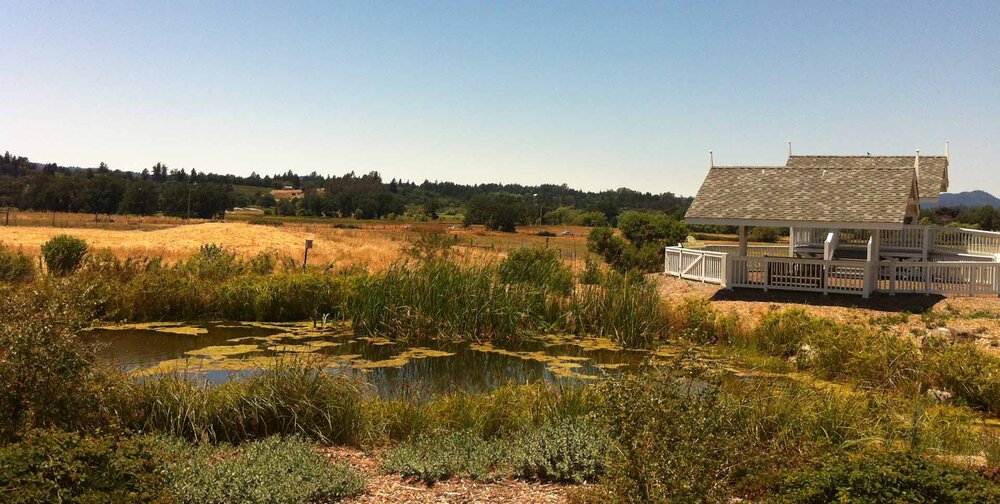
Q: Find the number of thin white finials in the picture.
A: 4